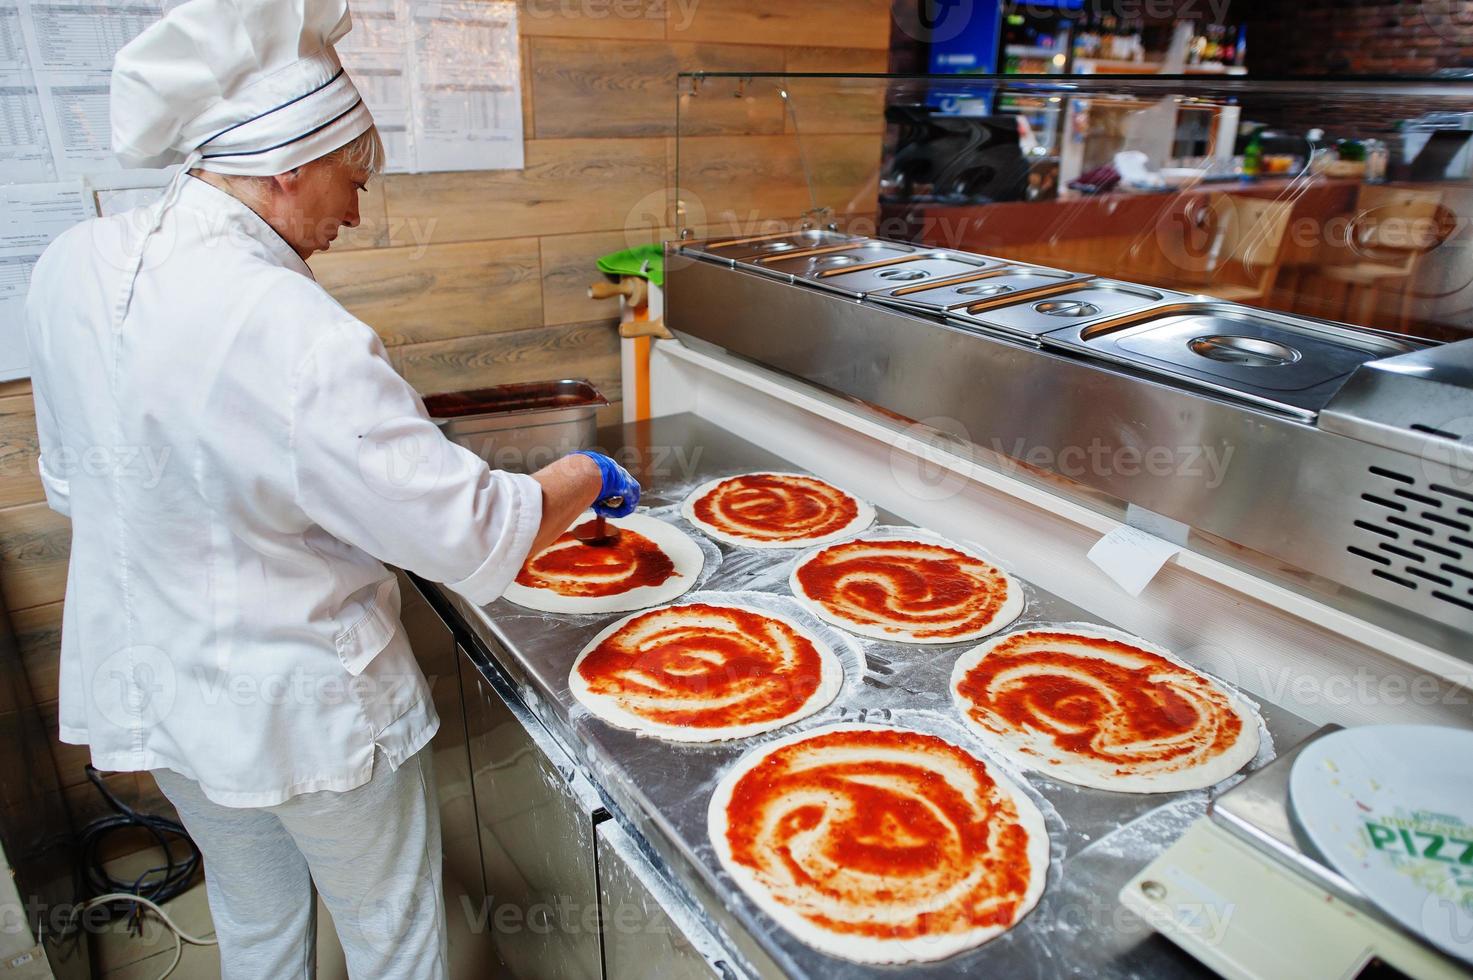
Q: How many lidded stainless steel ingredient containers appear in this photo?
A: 6